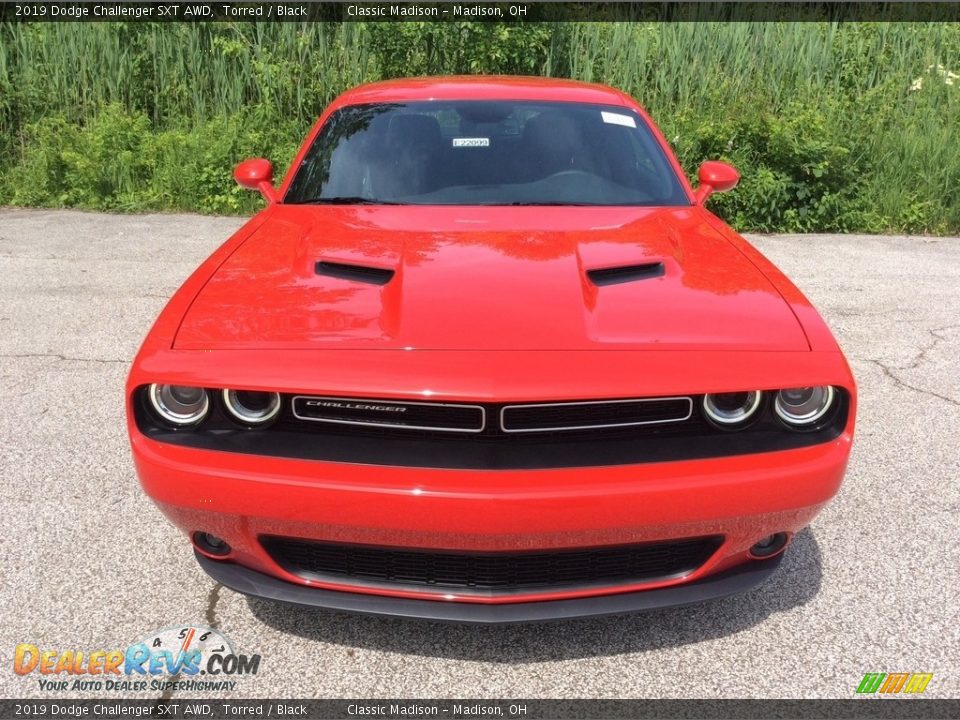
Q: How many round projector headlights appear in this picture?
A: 4